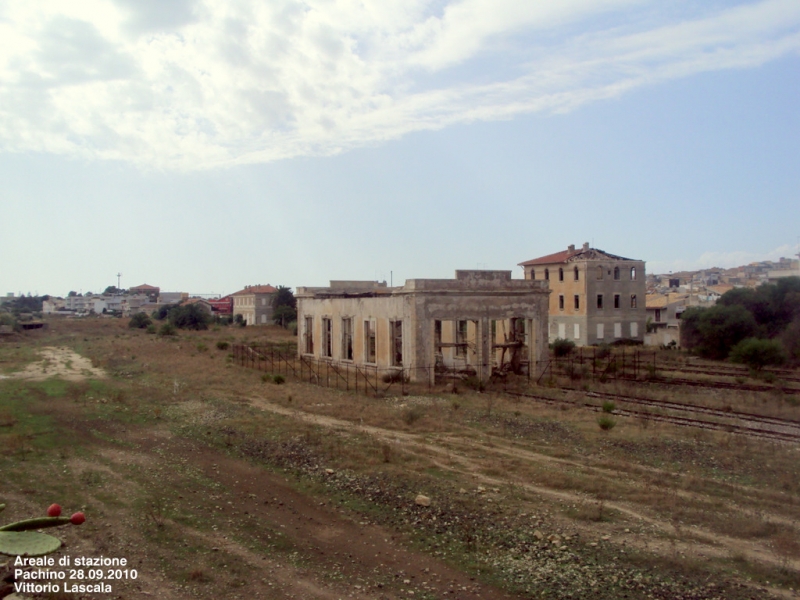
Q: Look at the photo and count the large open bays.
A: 2